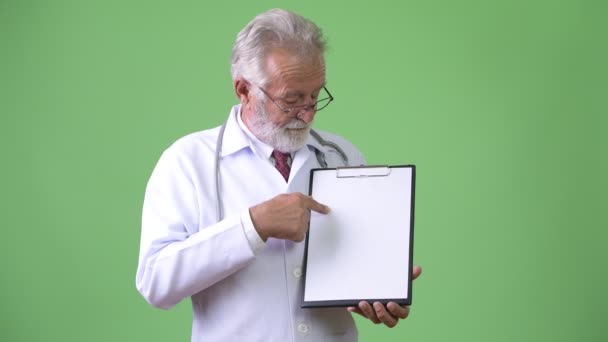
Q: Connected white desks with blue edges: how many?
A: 0